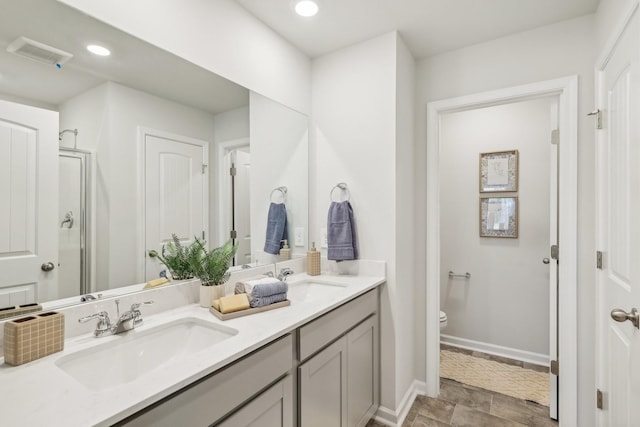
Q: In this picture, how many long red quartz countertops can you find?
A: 0